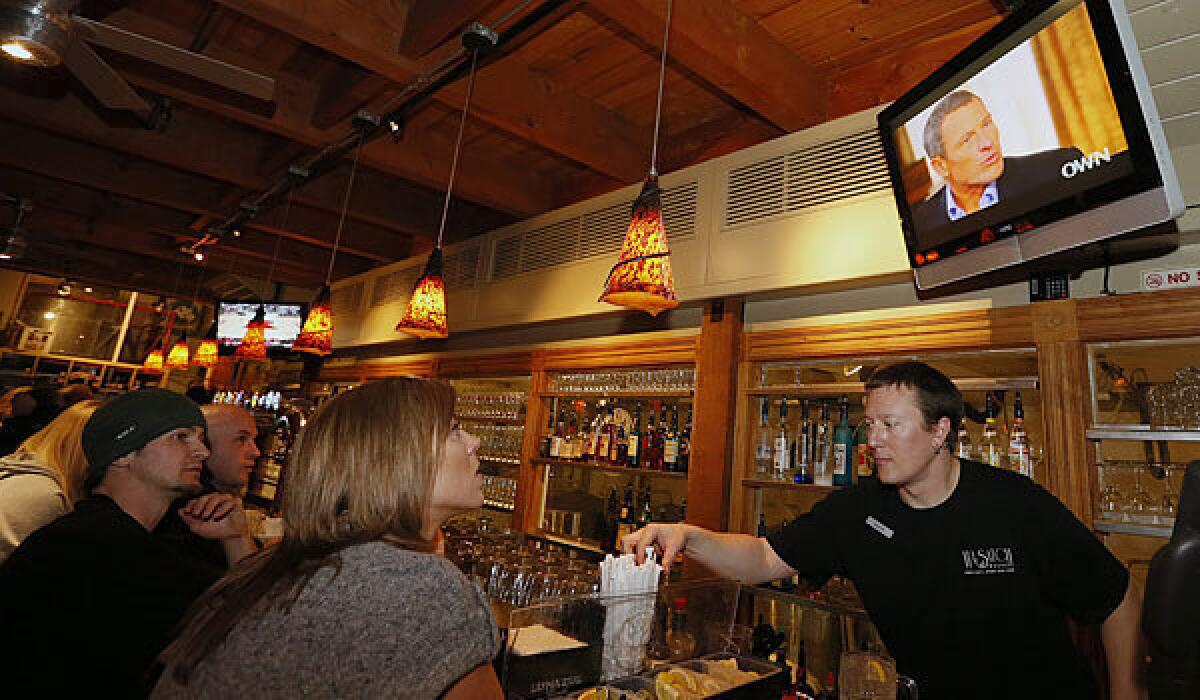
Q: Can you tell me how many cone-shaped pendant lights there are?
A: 7